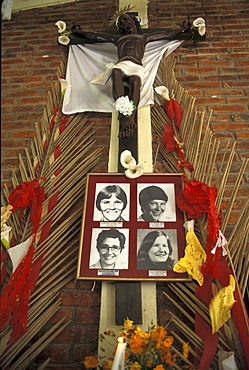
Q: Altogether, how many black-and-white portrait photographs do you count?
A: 4